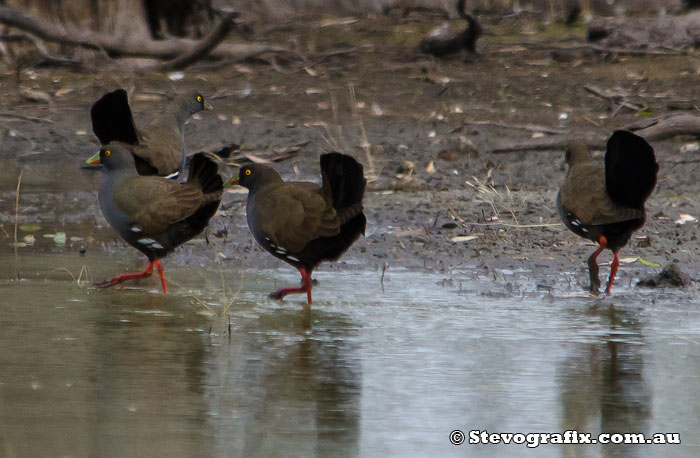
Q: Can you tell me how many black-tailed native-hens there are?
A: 4